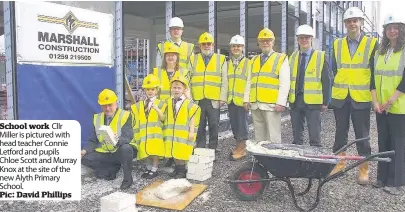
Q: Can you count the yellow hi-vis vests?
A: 11